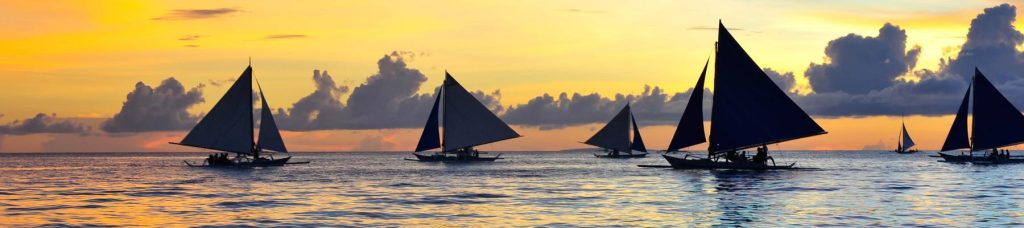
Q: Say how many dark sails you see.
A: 12